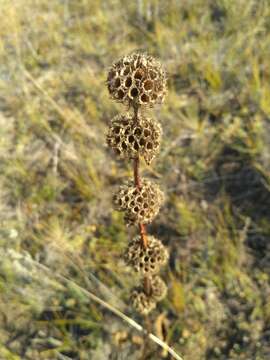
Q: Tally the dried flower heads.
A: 5